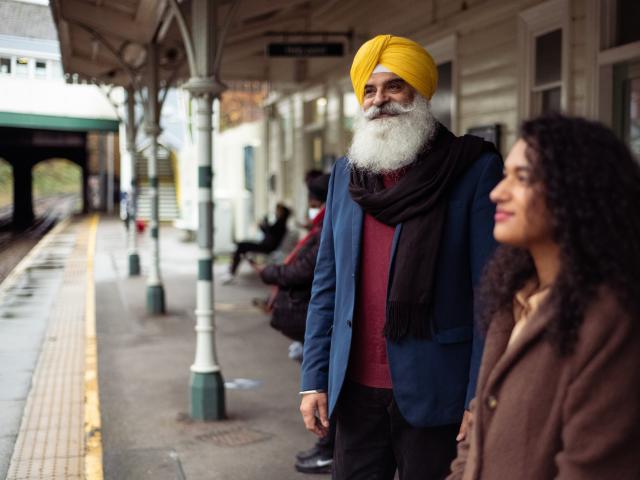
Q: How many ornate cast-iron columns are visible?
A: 3